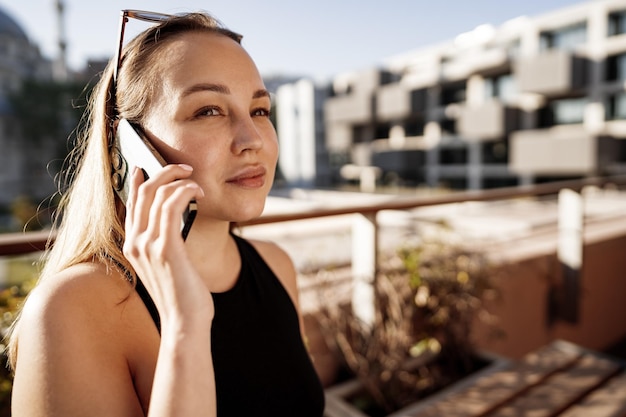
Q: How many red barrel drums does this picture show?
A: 0